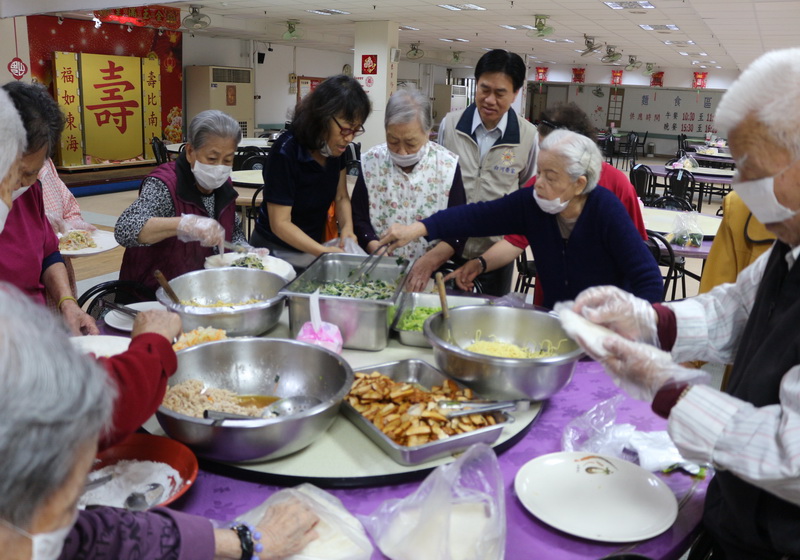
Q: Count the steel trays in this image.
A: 3